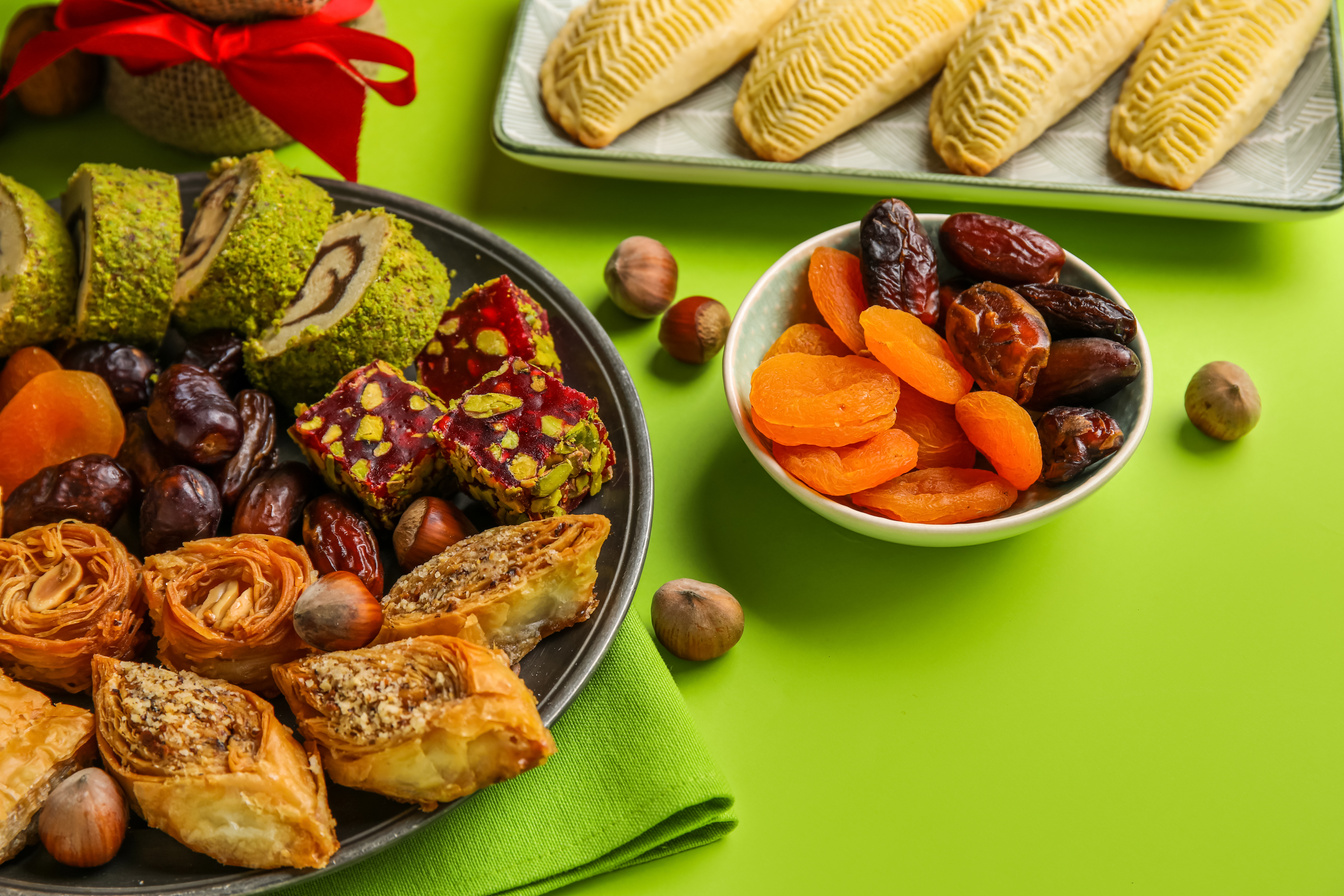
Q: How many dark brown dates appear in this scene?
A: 15